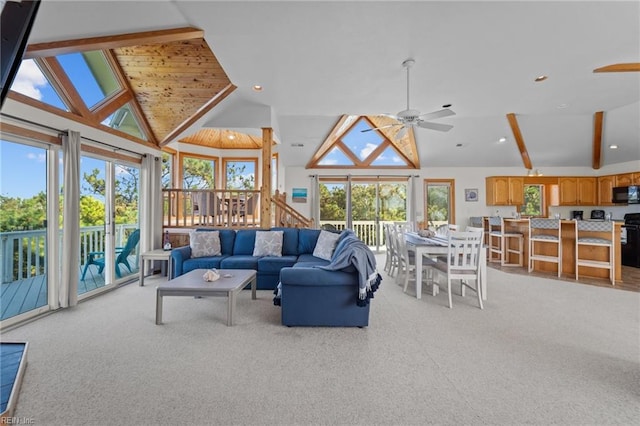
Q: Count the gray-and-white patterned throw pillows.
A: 3